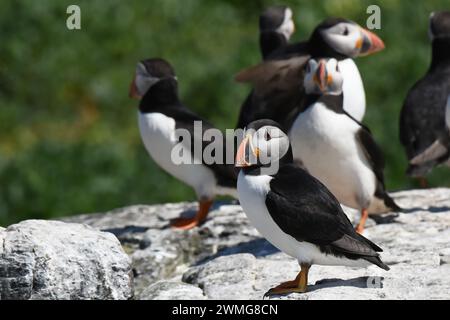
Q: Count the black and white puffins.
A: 6